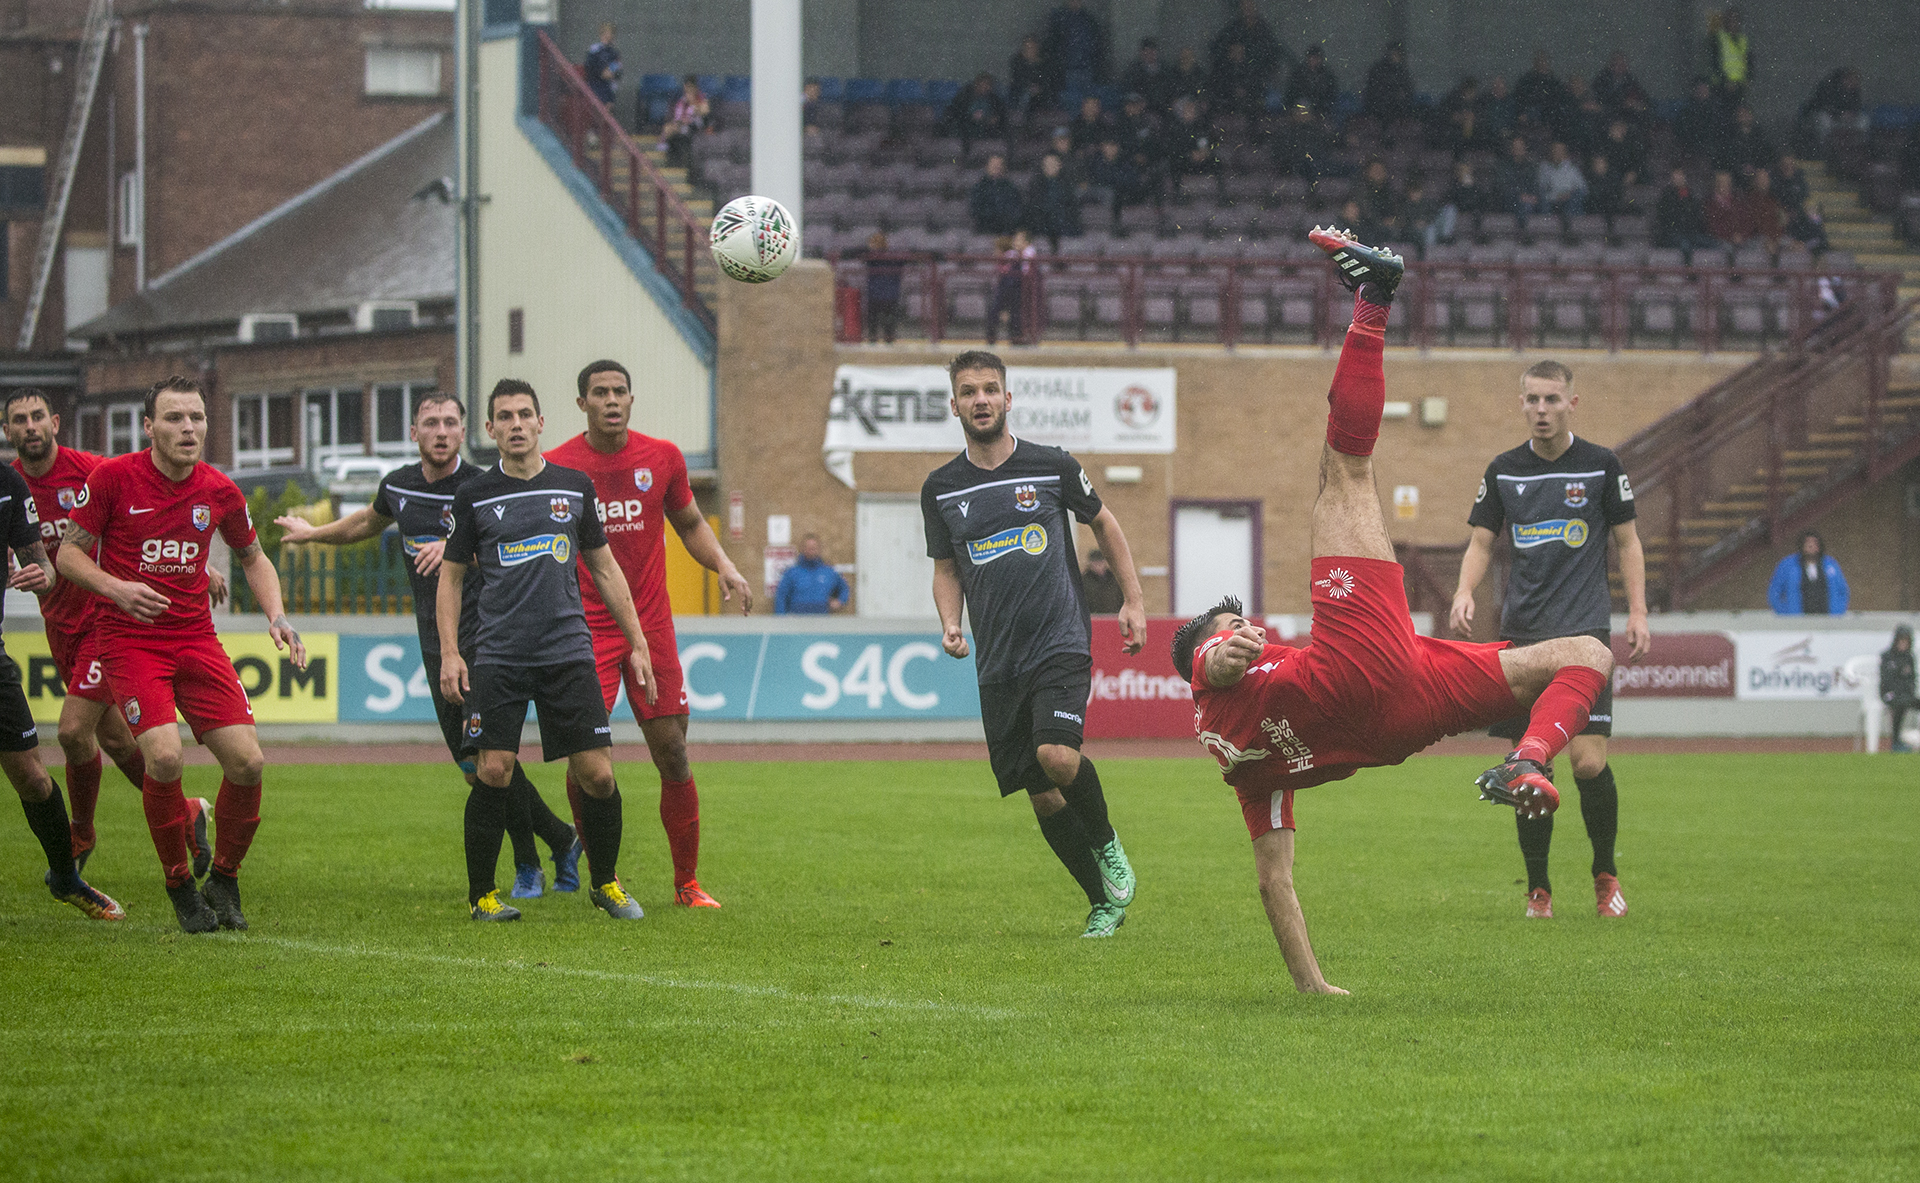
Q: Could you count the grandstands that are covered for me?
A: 1